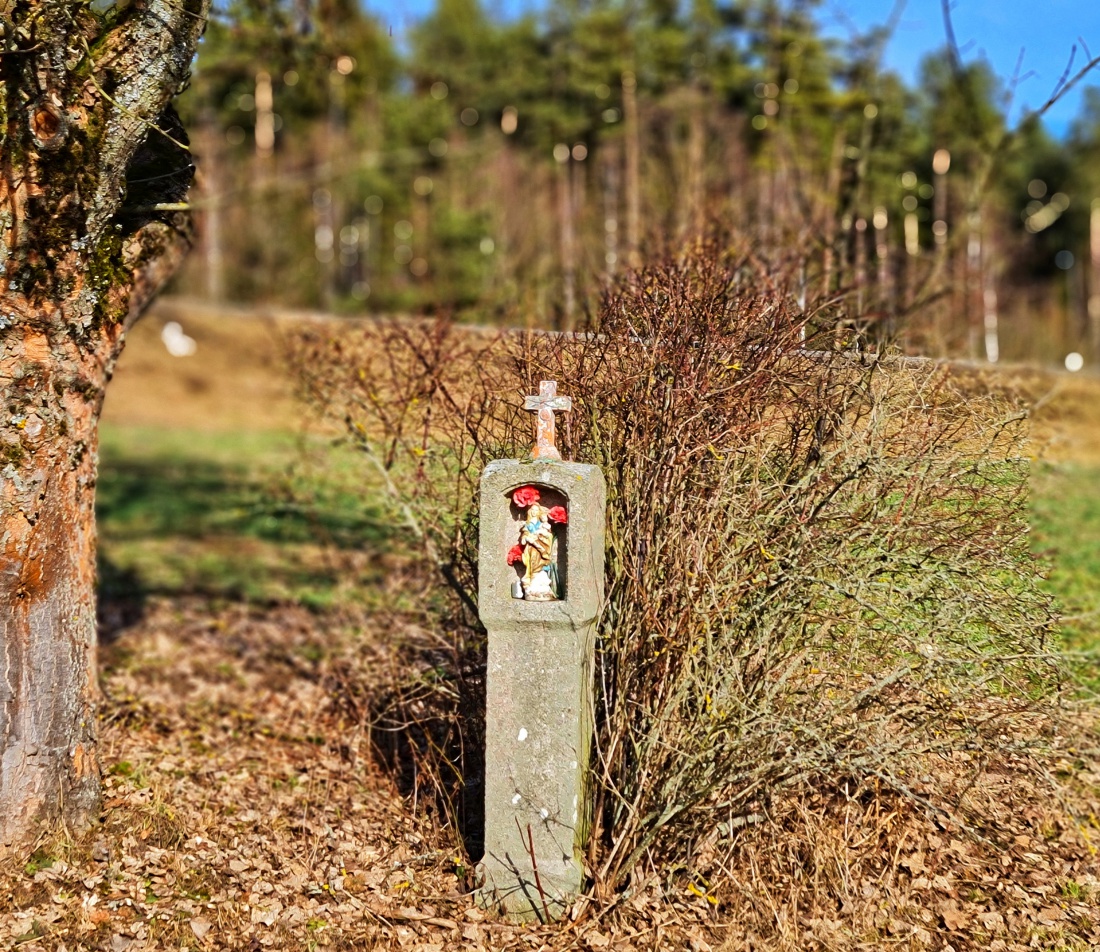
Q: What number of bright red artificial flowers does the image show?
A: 3